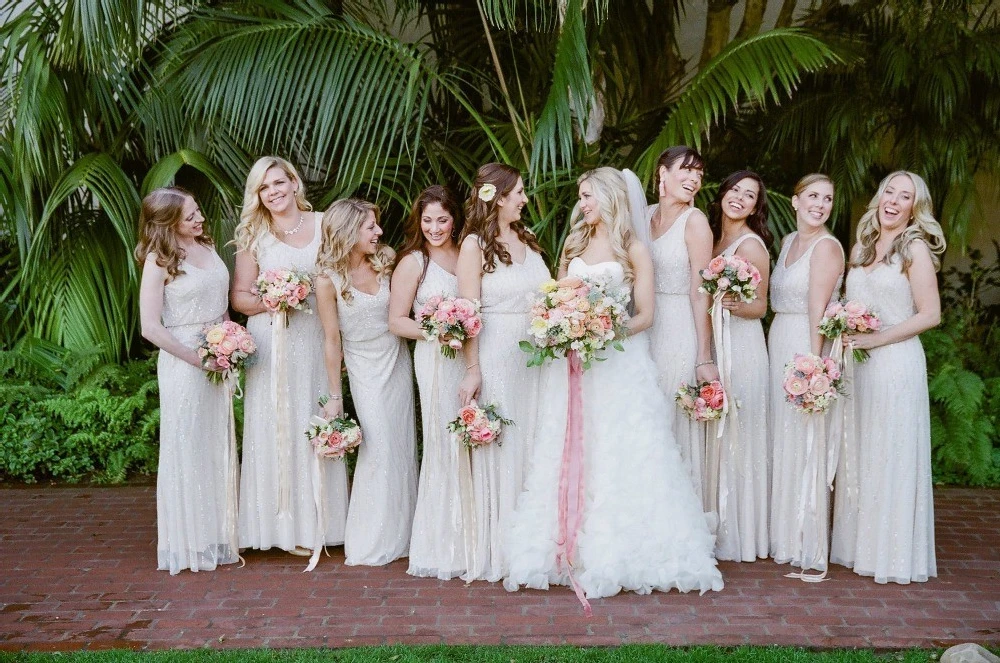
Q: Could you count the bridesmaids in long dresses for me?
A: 9